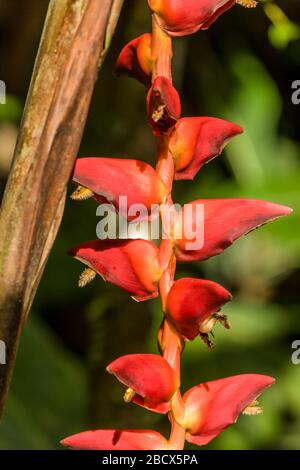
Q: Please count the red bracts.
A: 11